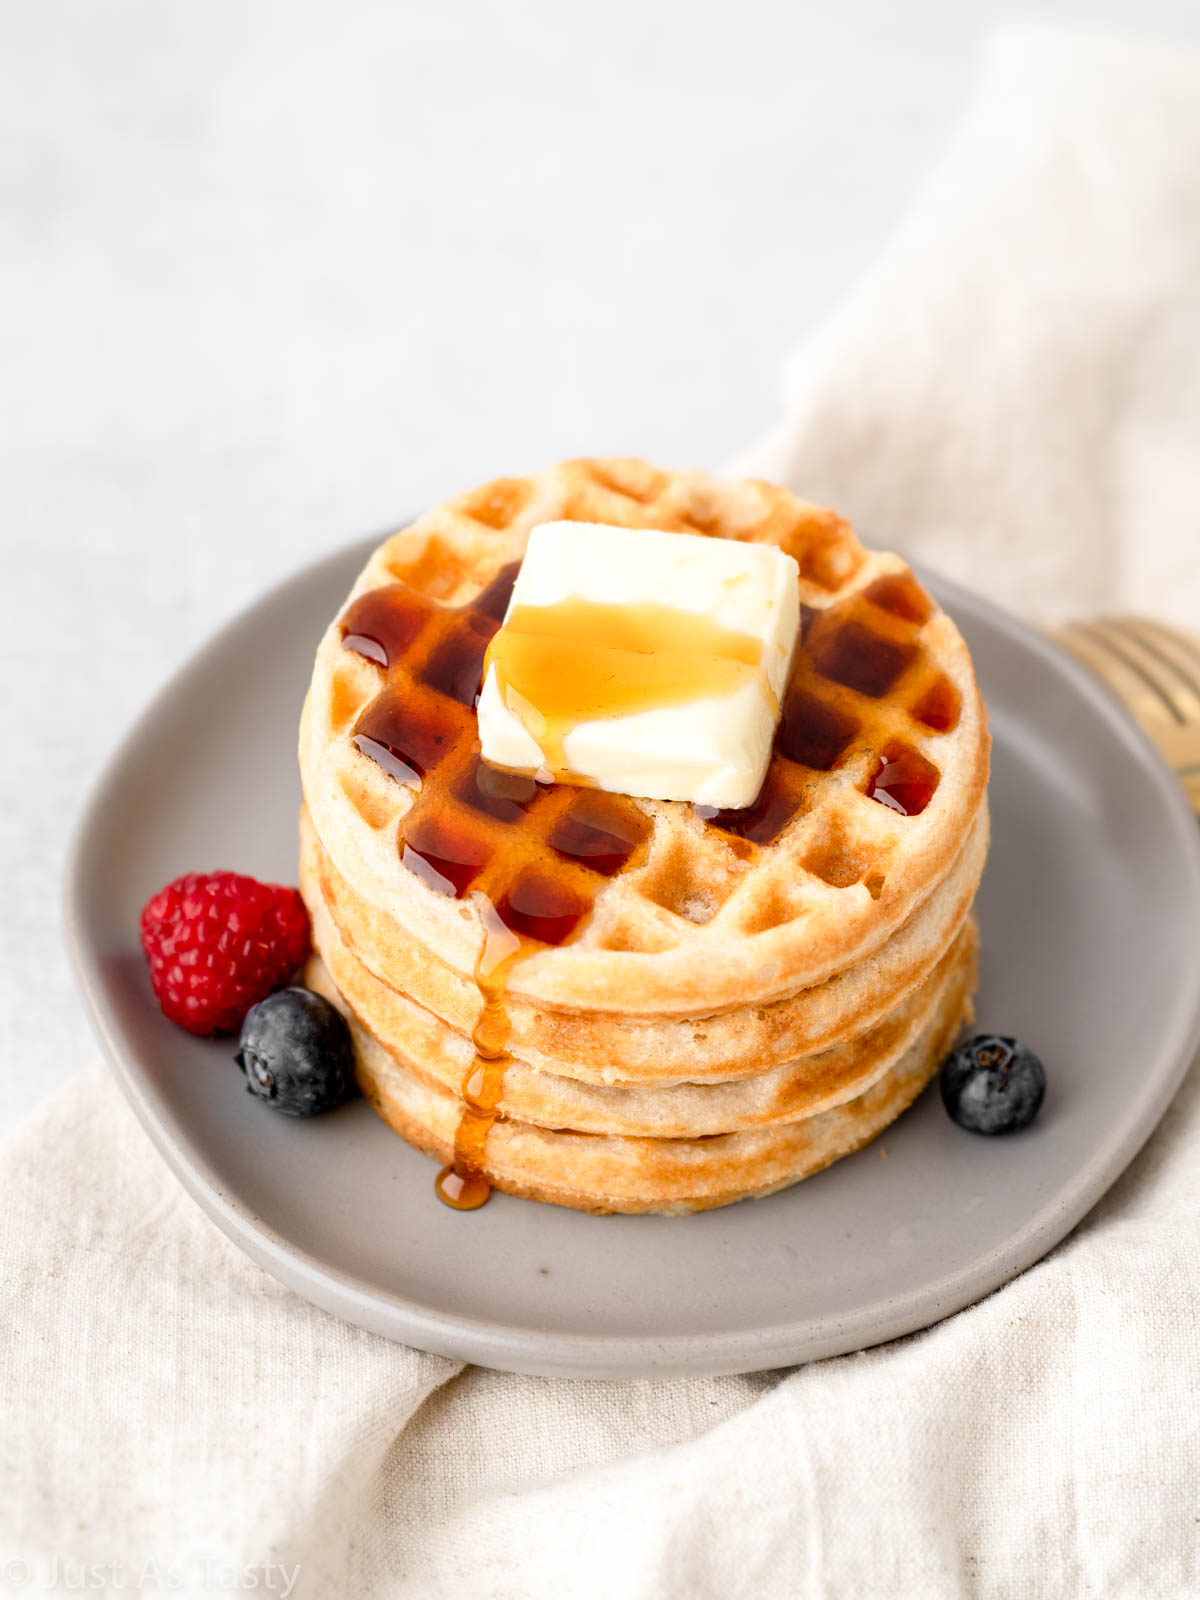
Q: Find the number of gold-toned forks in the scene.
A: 1